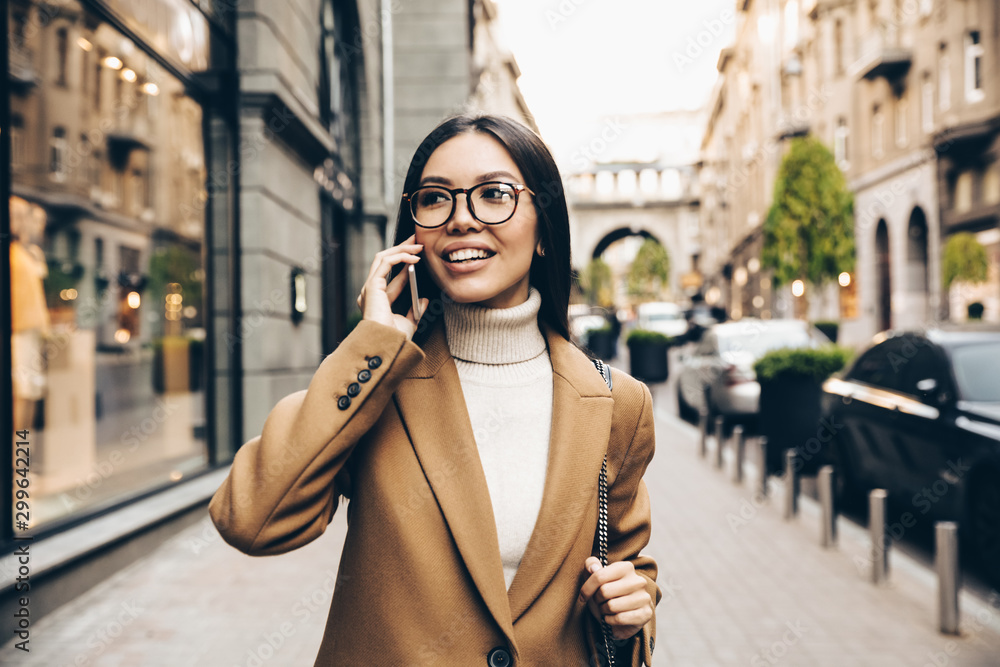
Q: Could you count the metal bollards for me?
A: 8